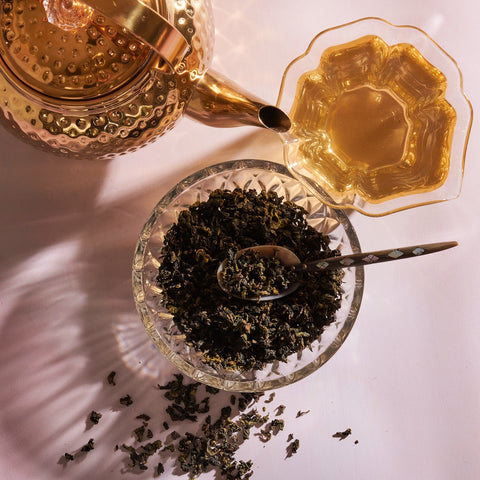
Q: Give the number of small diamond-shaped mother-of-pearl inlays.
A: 5